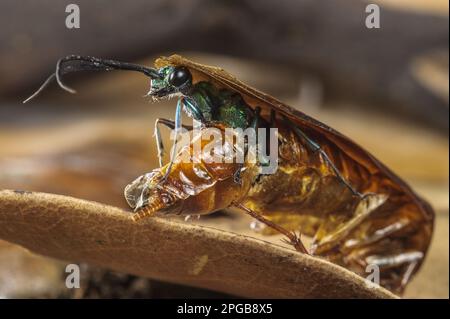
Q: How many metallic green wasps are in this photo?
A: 1